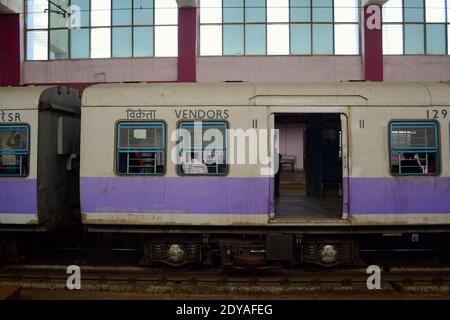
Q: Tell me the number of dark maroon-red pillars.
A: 3